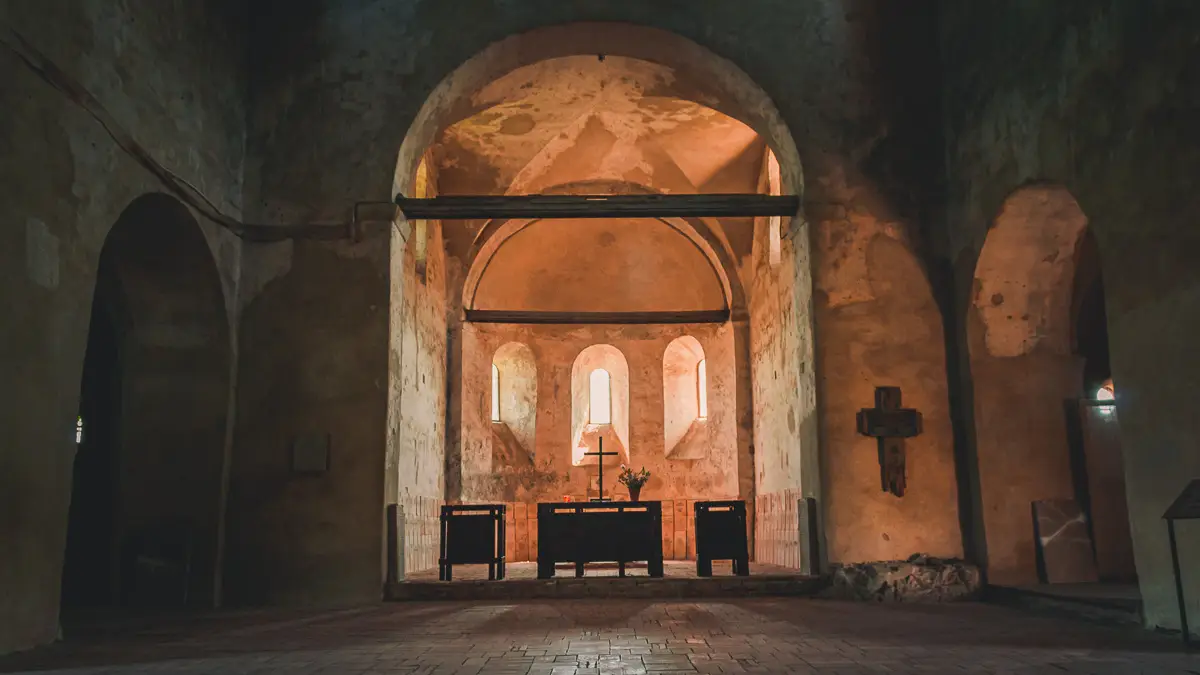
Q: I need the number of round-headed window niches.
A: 3